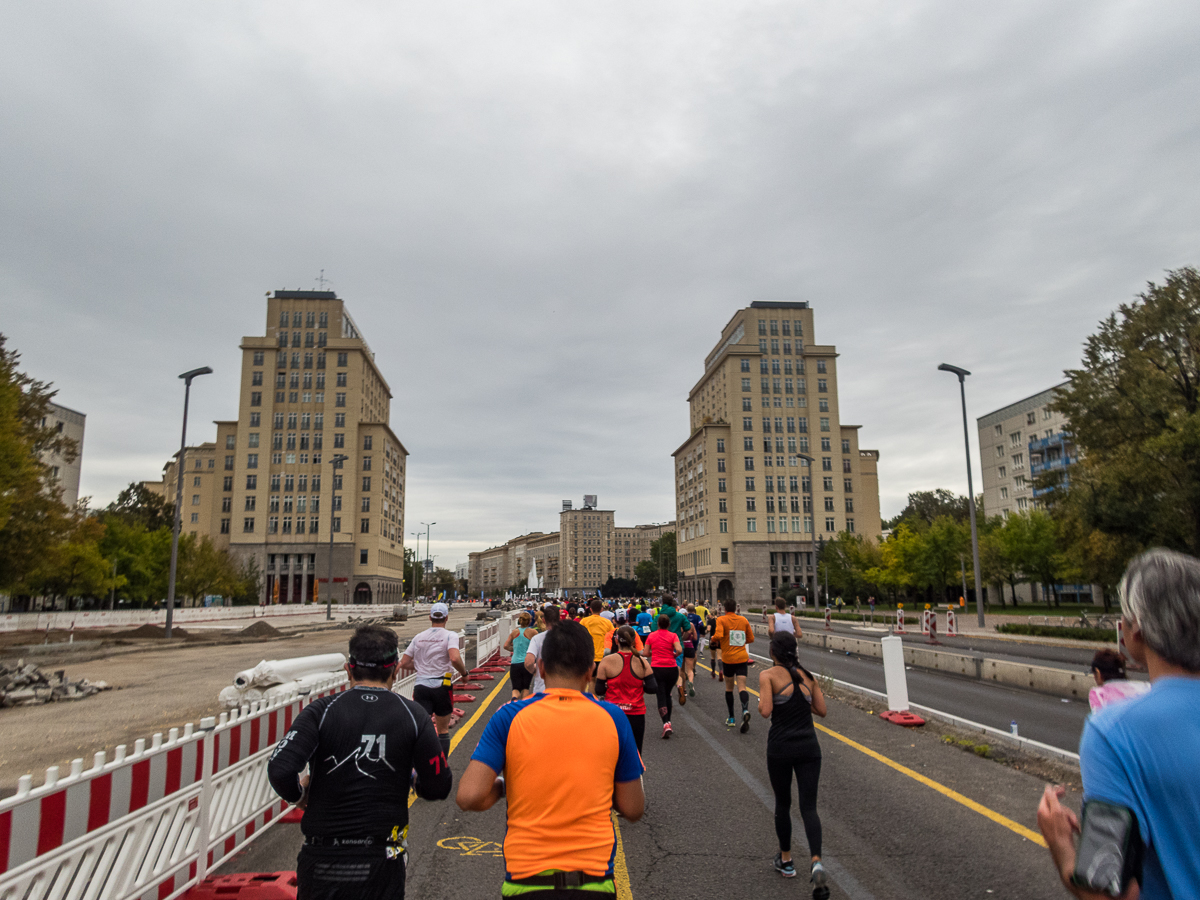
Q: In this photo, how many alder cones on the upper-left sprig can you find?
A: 0